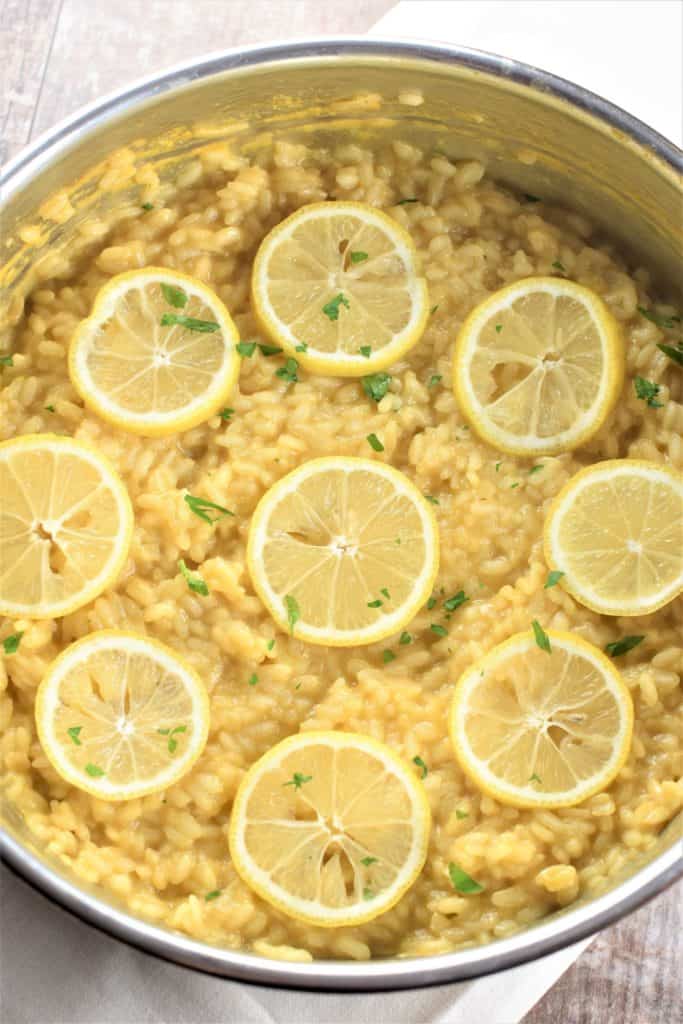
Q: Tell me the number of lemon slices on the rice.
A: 9